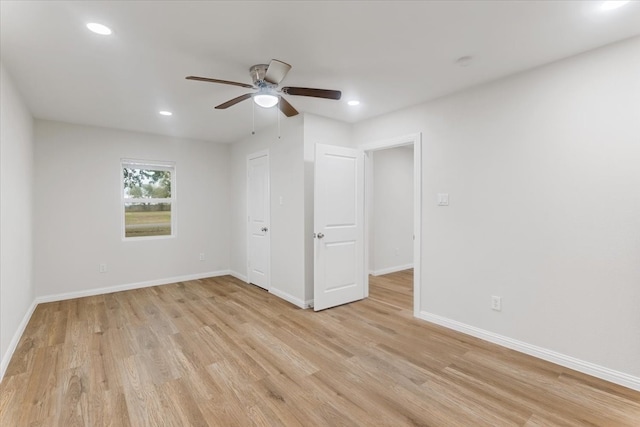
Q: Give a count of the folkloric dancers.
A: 0